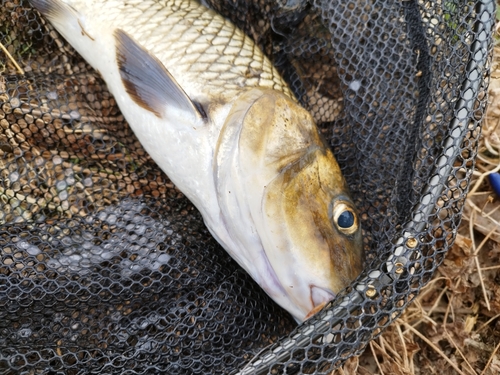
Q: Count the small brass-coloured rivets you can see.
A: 3